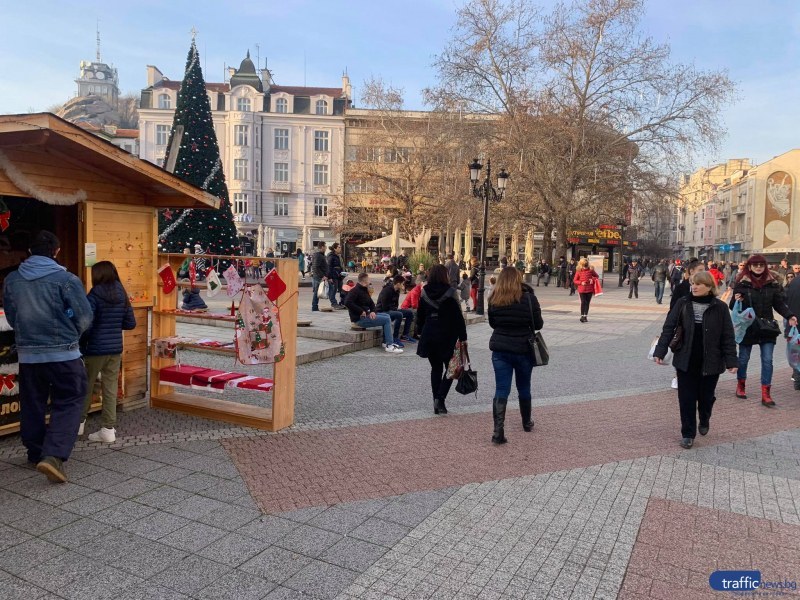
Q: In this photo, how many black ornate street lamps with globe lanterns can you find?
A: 1